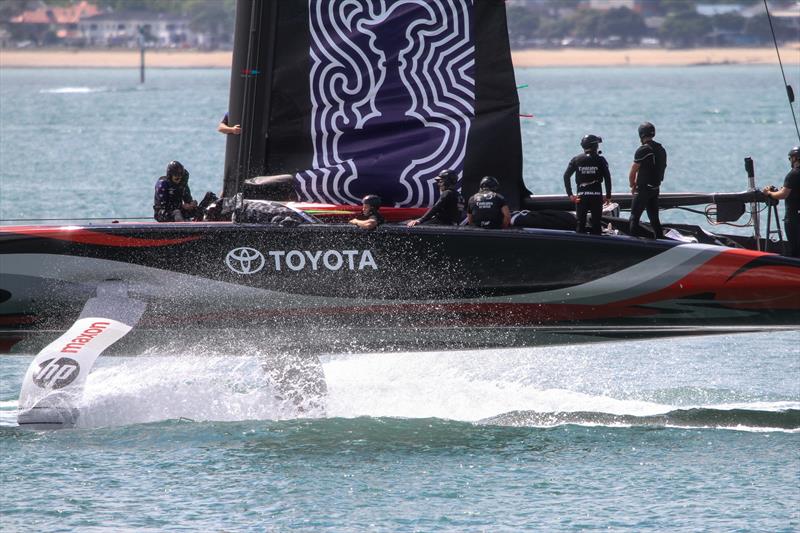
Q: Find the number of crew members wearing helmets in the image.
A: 7